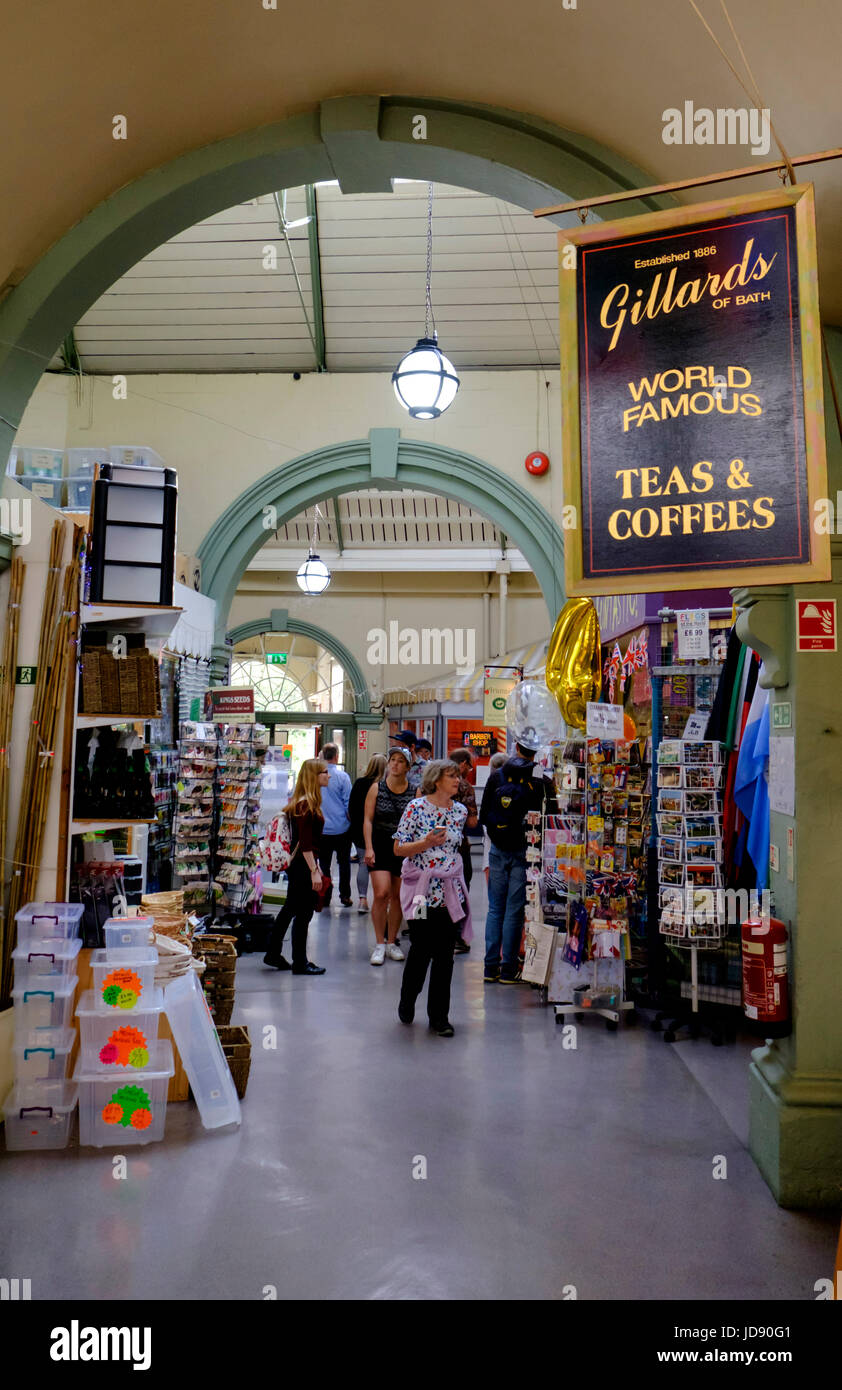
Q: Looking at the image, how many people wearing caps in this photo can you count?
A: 3